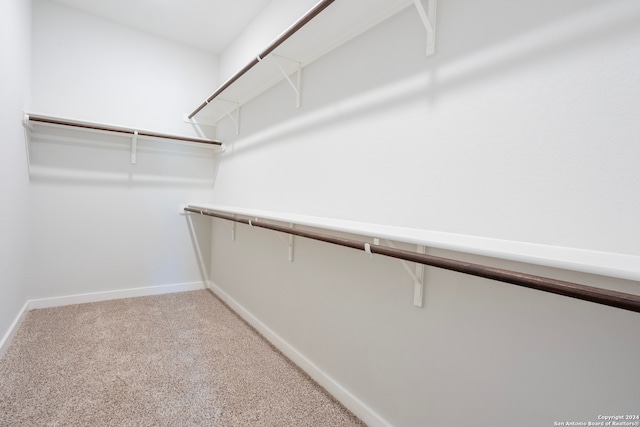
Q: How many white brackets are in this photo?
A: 7